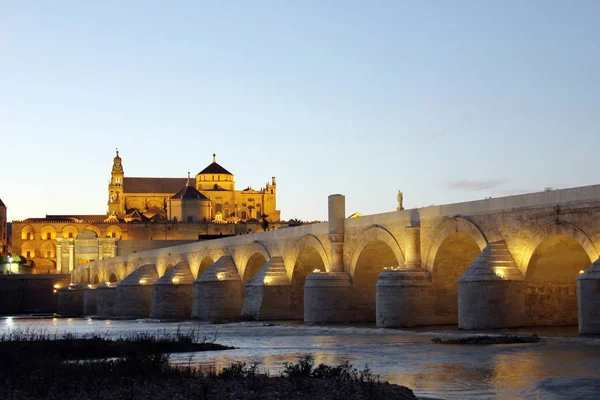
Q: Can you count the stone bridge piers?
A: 11